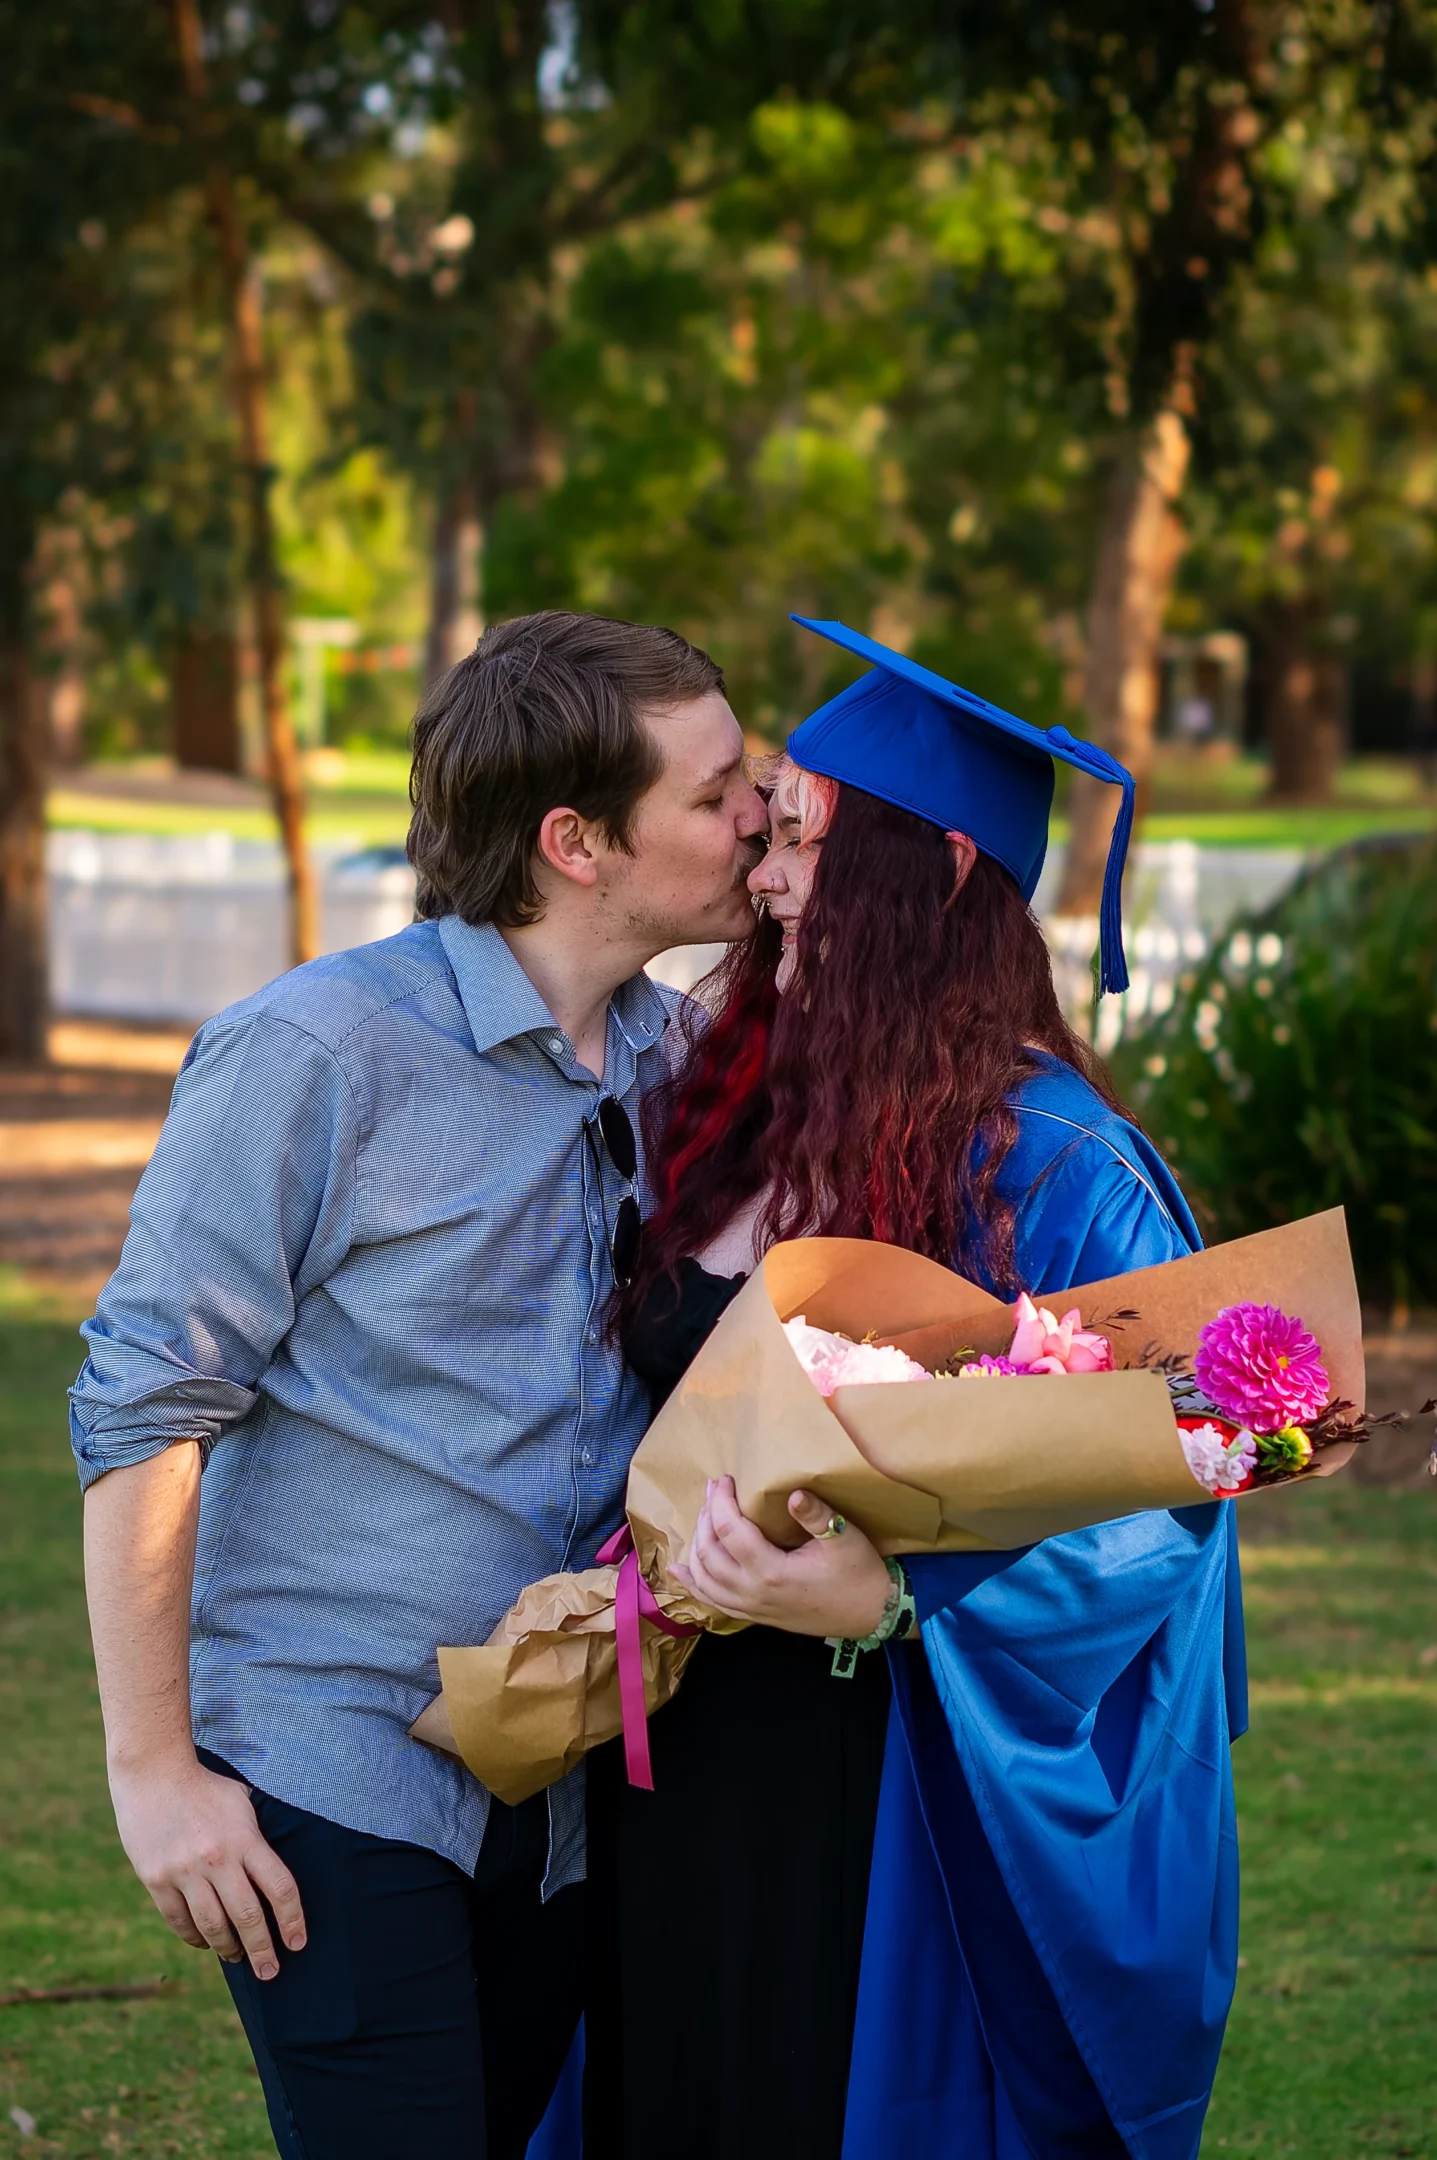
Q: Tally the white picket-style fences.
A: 1